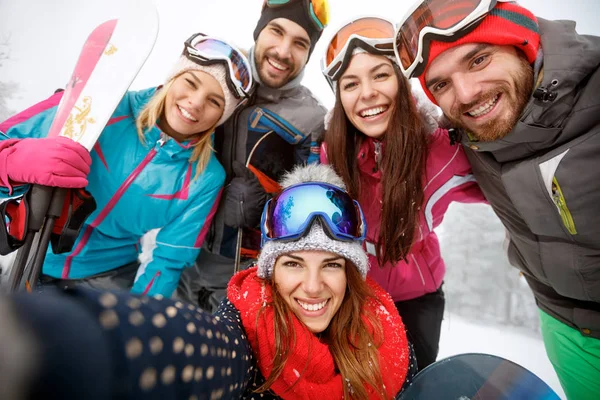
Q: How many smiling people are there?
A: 5